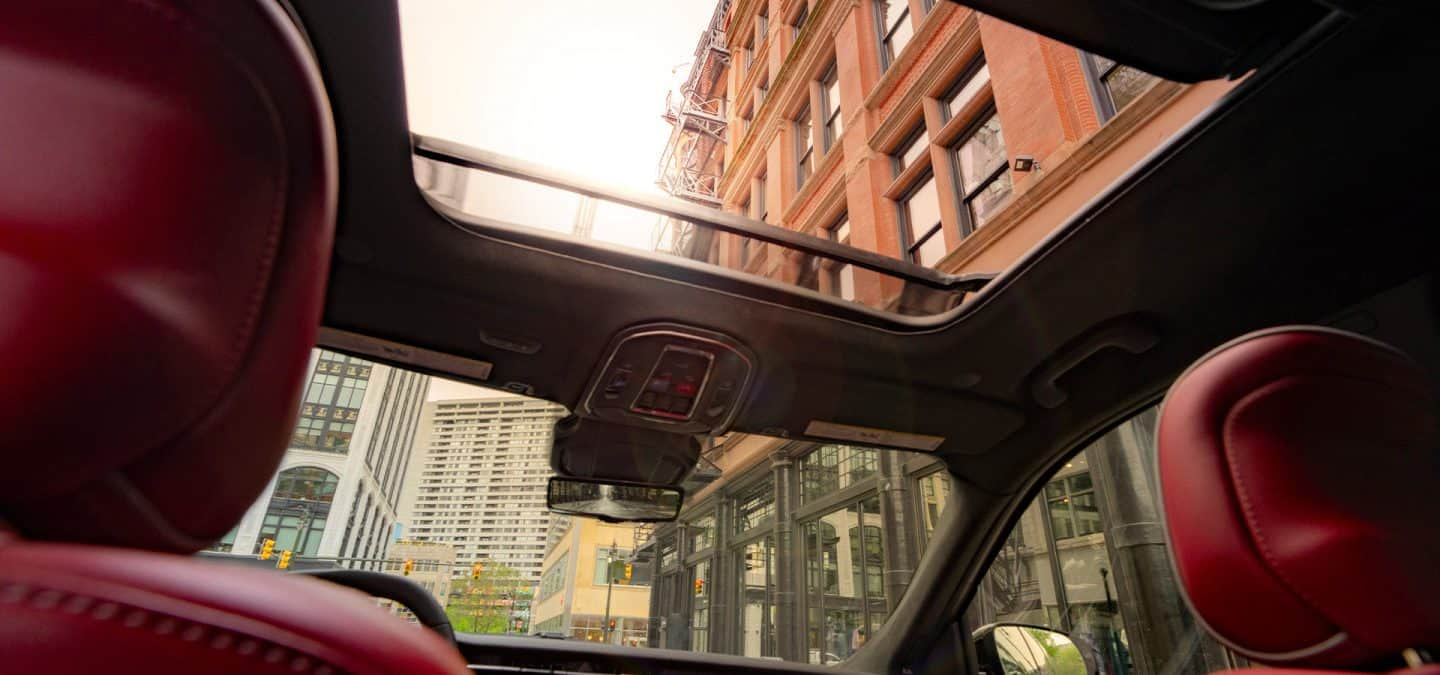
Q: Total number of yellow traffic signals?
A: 6